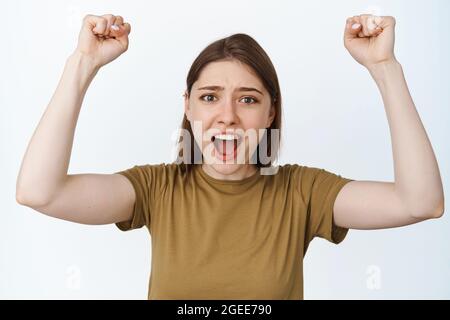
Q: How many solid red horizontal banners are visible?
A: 0